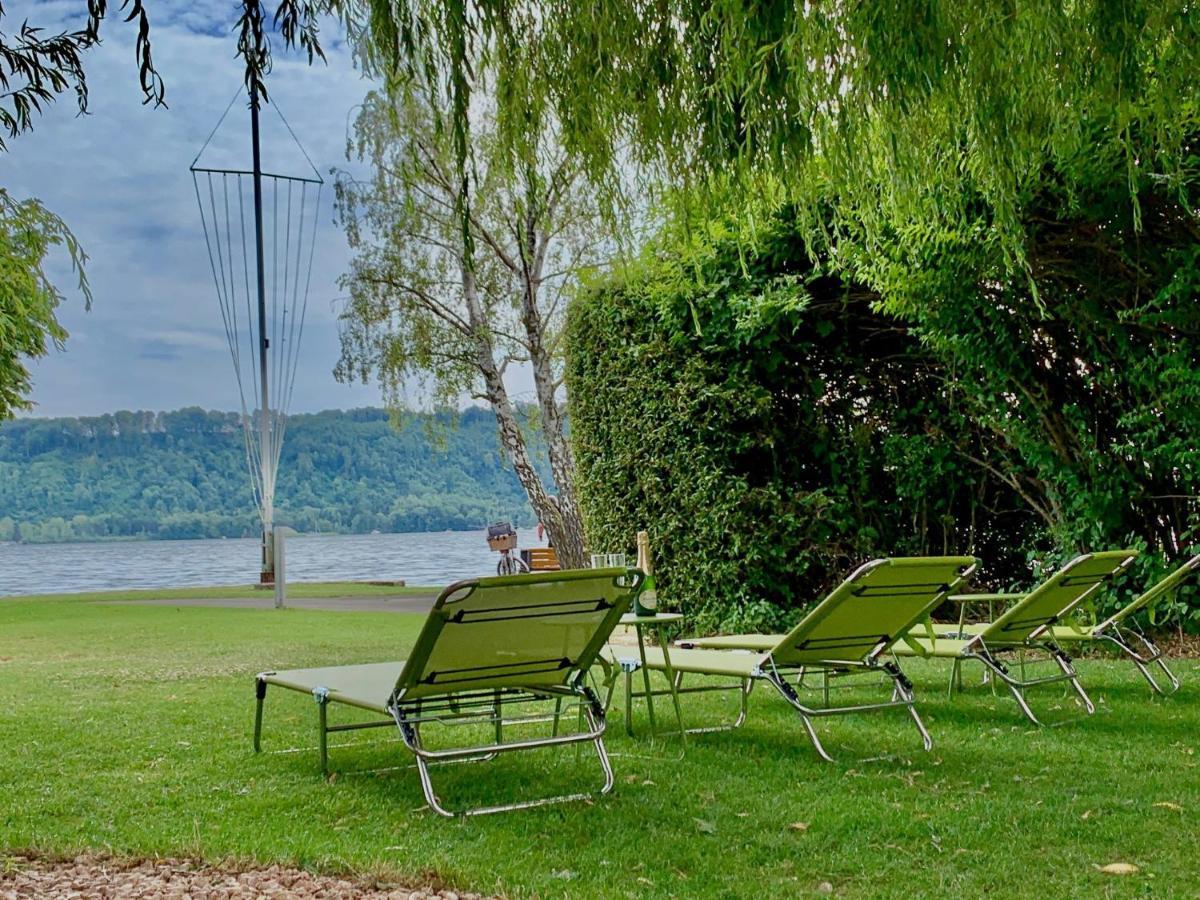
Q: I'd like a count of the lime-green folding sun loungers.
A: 4